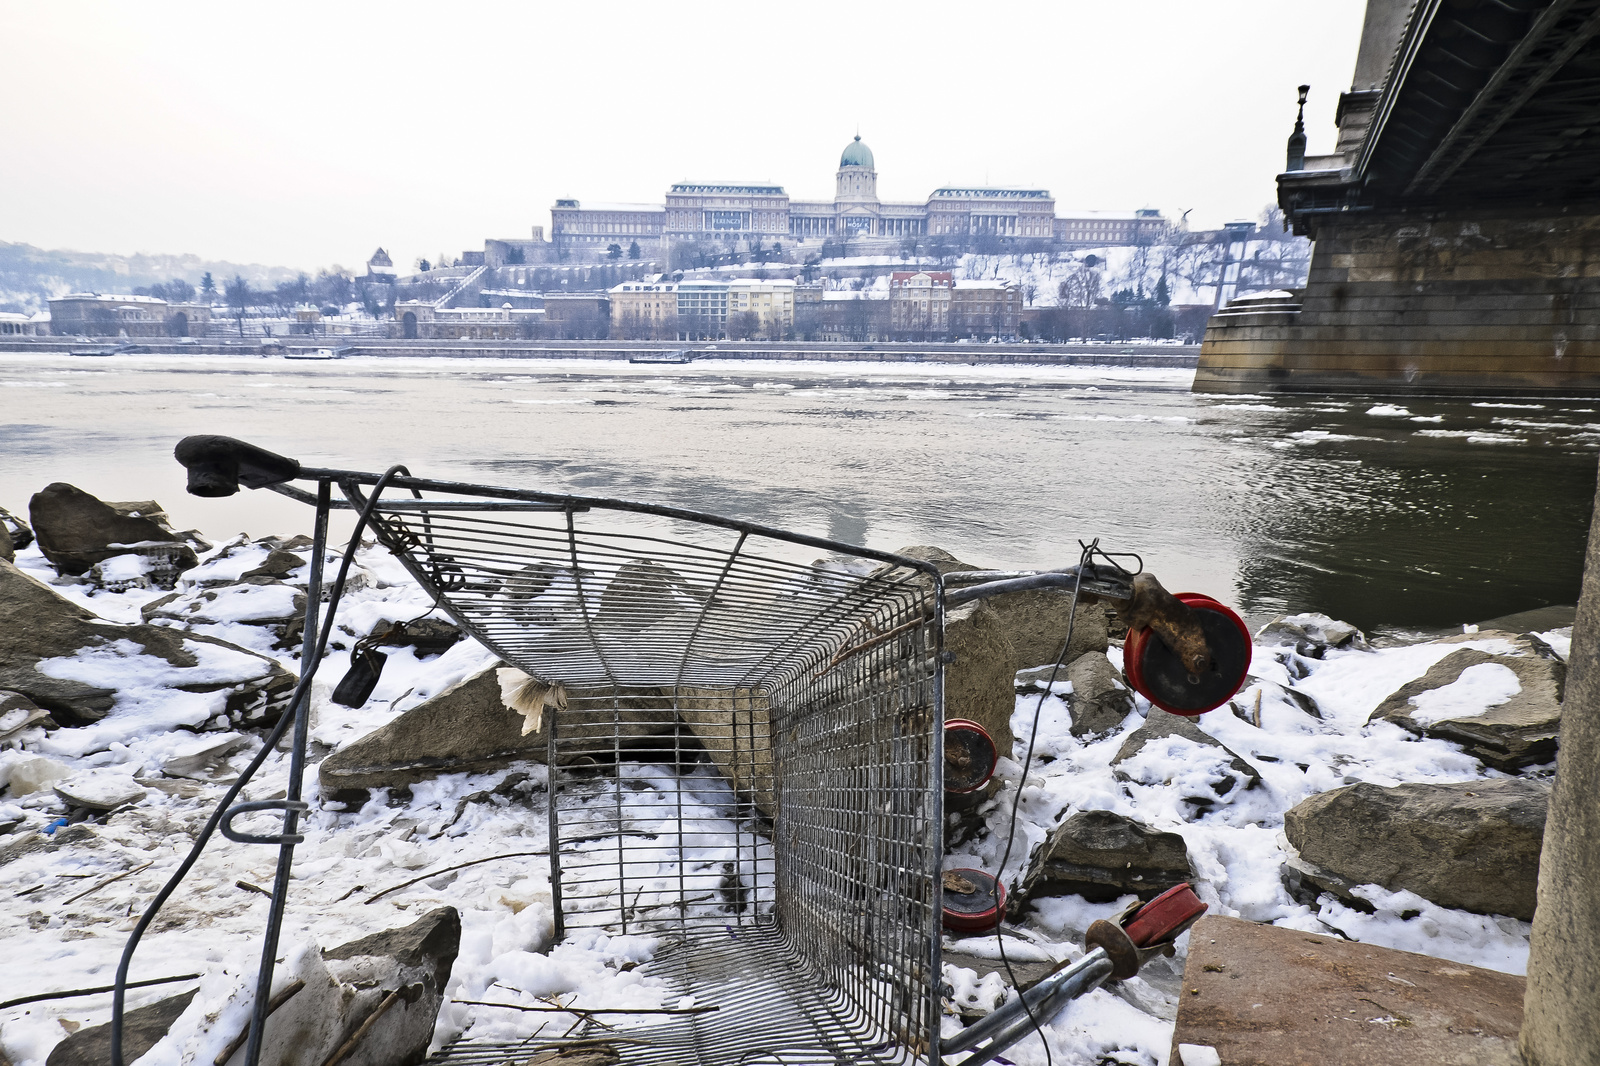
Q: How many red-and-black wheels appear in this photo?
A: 4